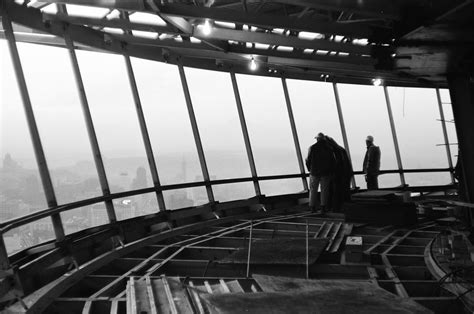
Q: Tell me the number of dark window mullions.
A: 9